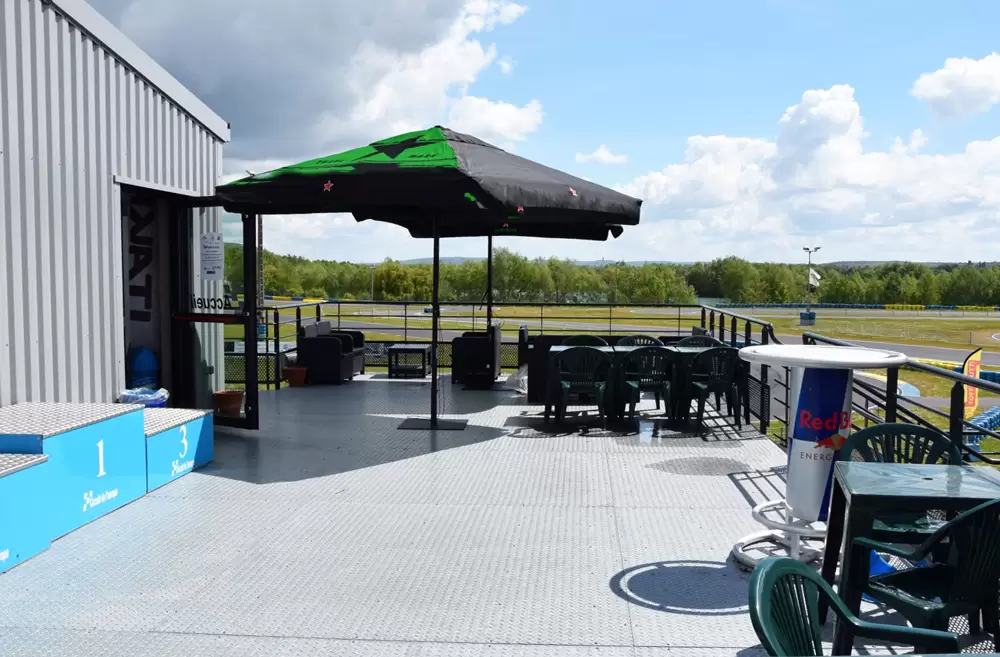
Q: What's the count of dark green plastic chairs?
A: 9